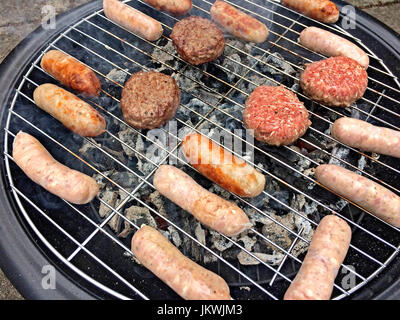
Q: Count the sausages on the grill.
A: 14